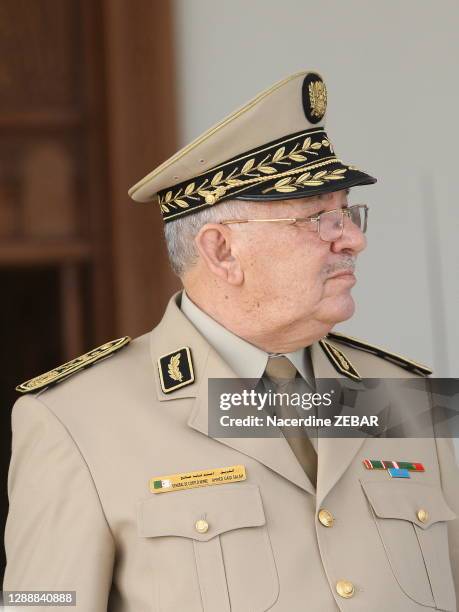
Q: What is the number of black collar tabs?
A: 2